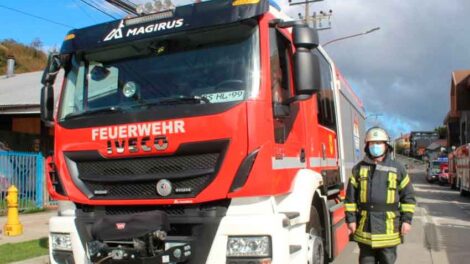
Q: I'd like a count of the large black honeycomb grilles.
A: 1